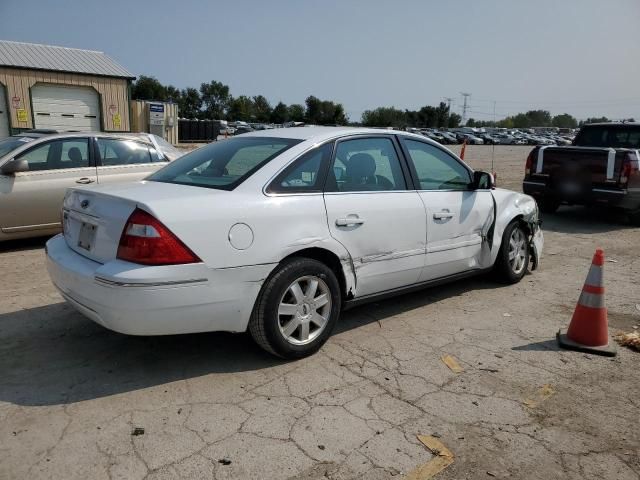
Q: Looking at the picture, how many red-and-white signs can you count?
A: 2